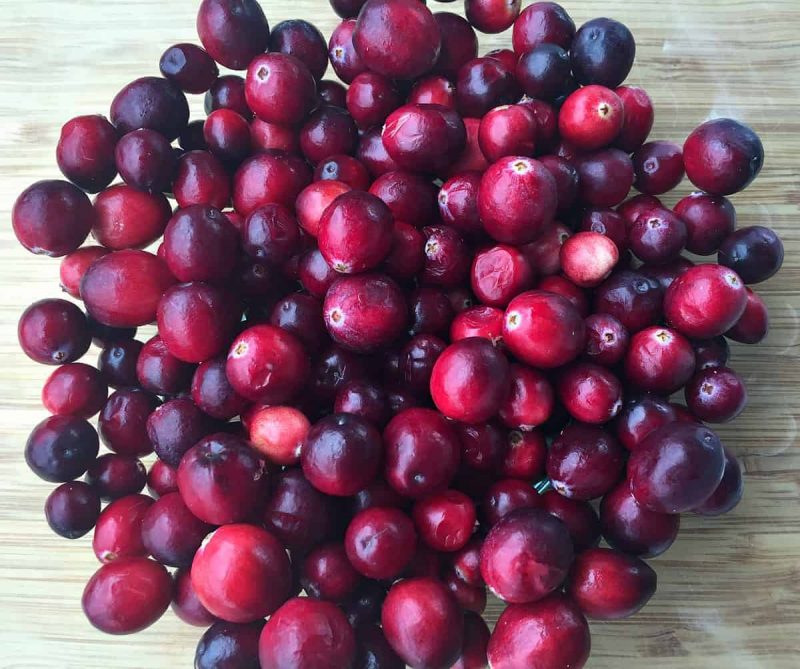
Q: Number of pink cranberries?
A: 2